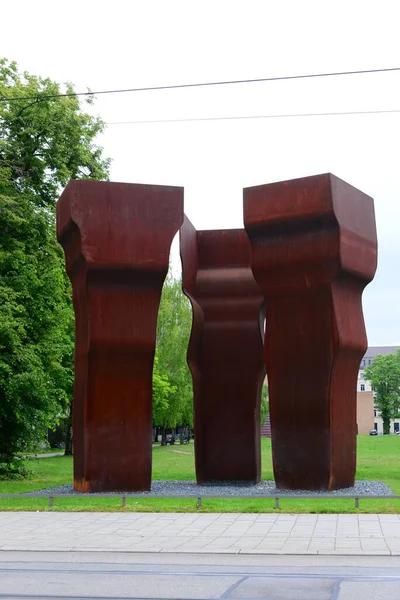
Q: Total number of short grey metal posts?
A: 5